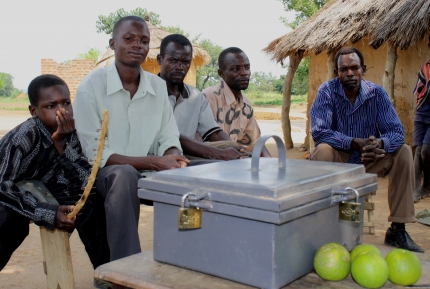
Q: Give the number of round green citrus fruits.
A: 4